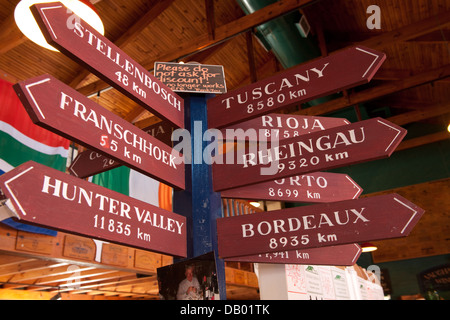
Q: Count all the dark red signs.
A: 10